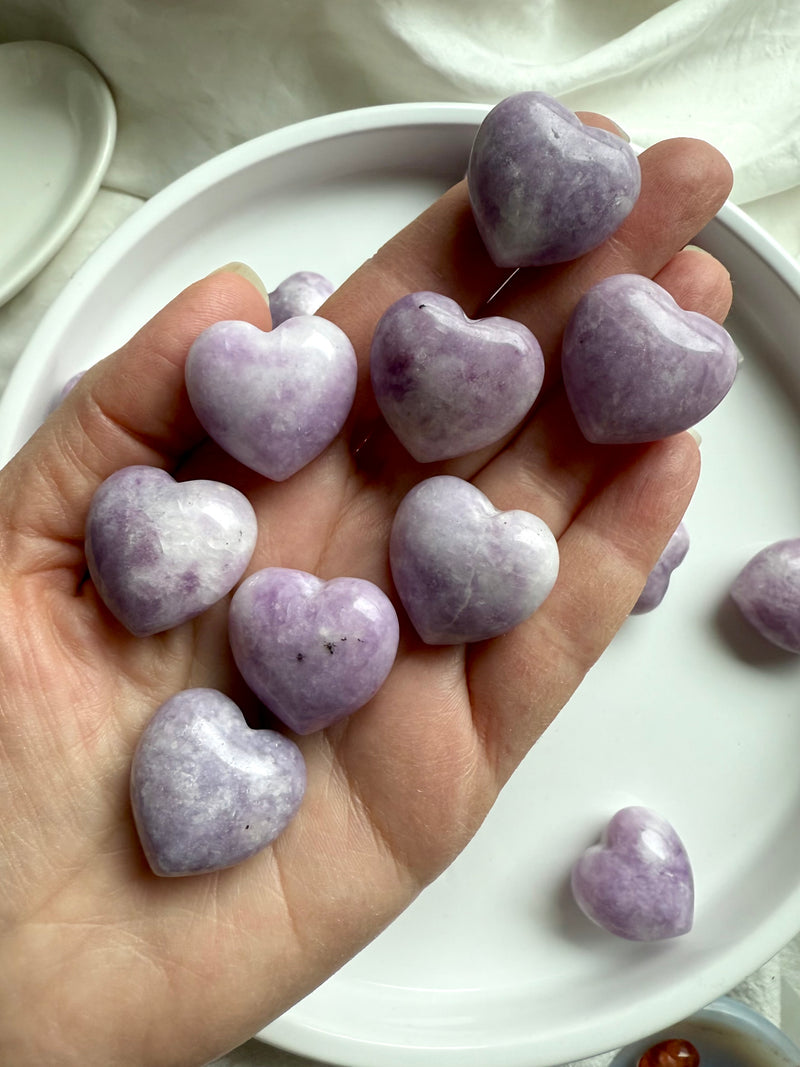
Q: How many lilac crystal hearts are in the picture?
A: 13